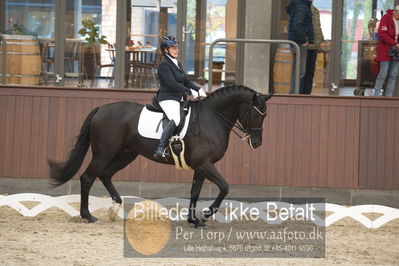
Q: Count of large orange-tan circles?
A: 1